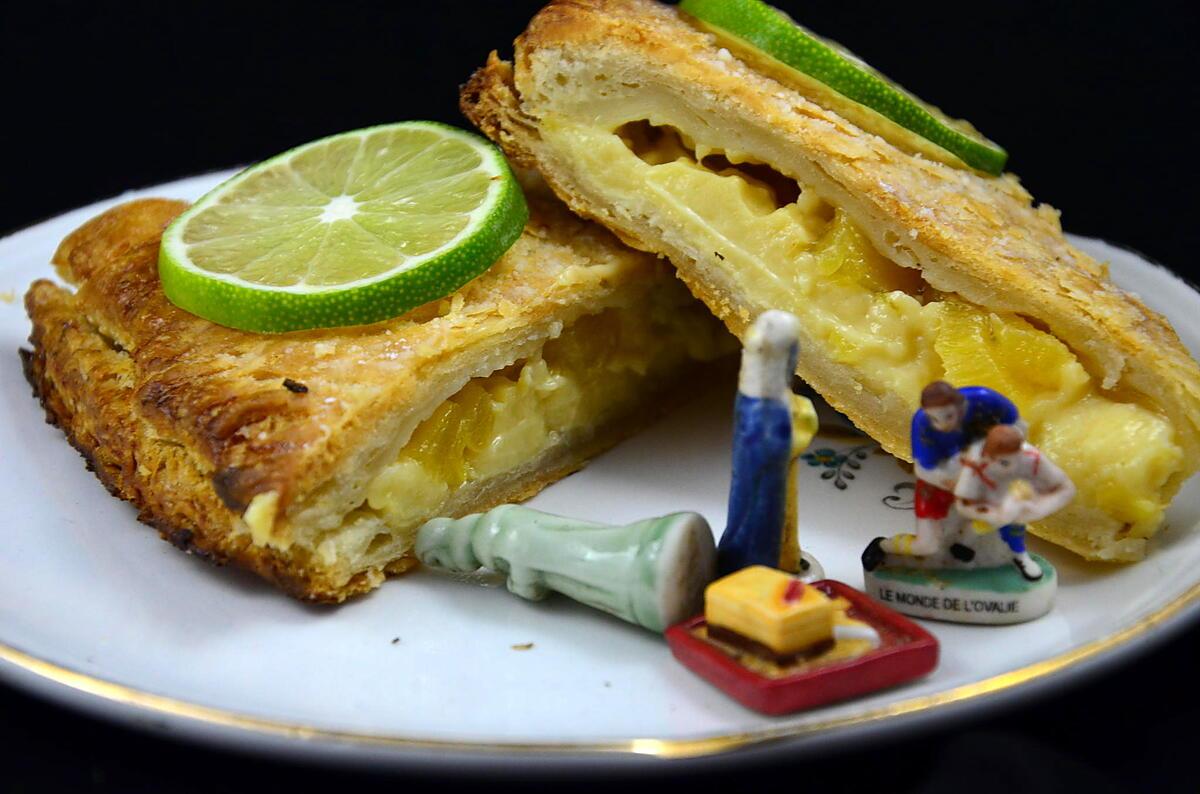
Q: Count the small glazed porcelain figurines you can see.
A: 4